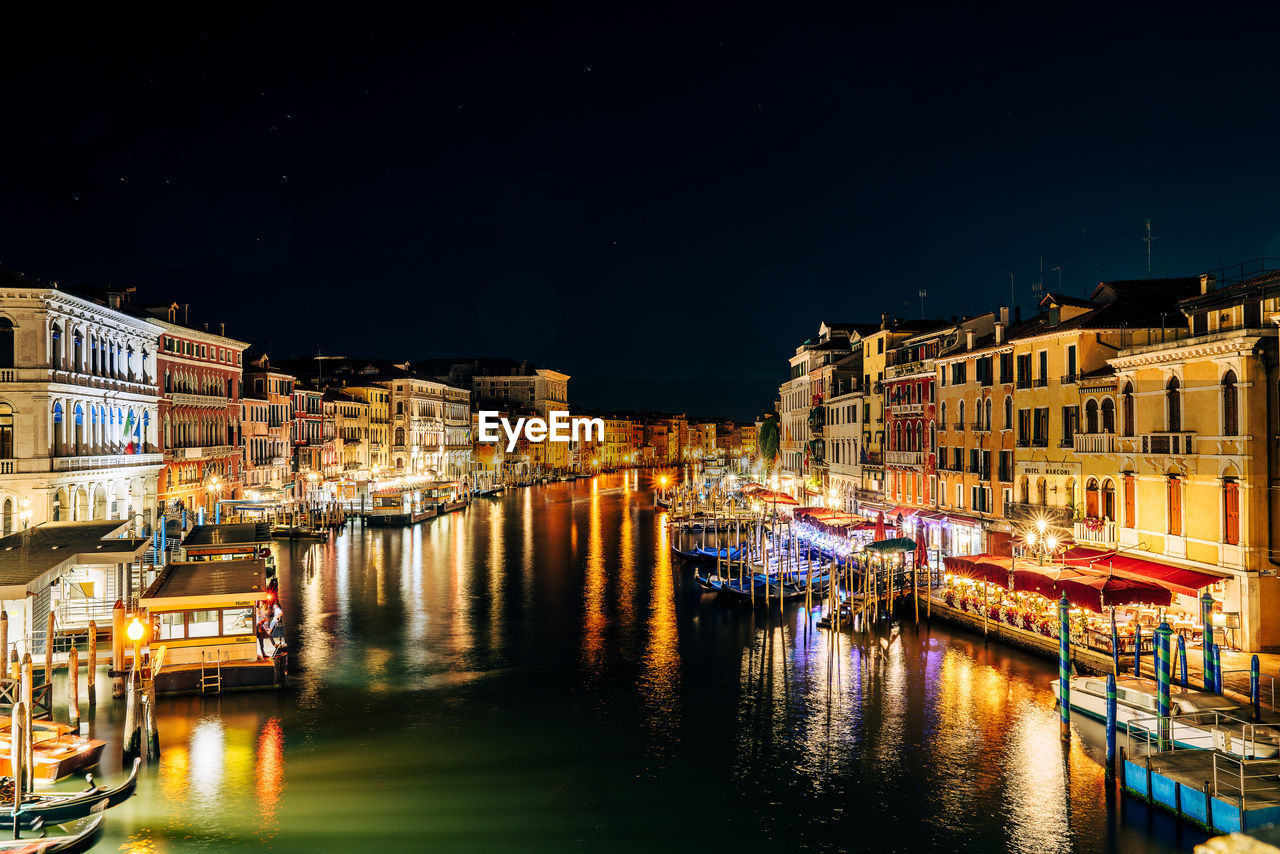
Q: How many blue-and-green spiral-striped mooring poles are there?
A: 3